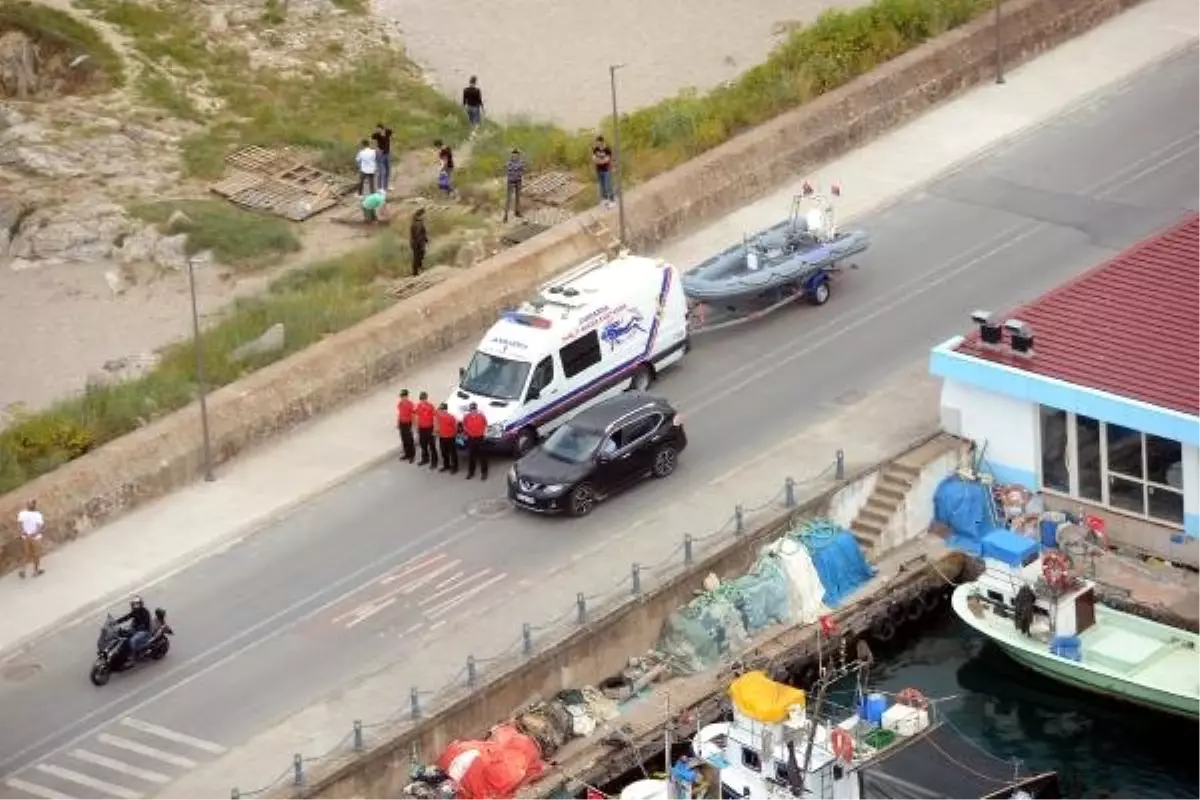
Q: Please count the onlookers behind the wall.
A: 8